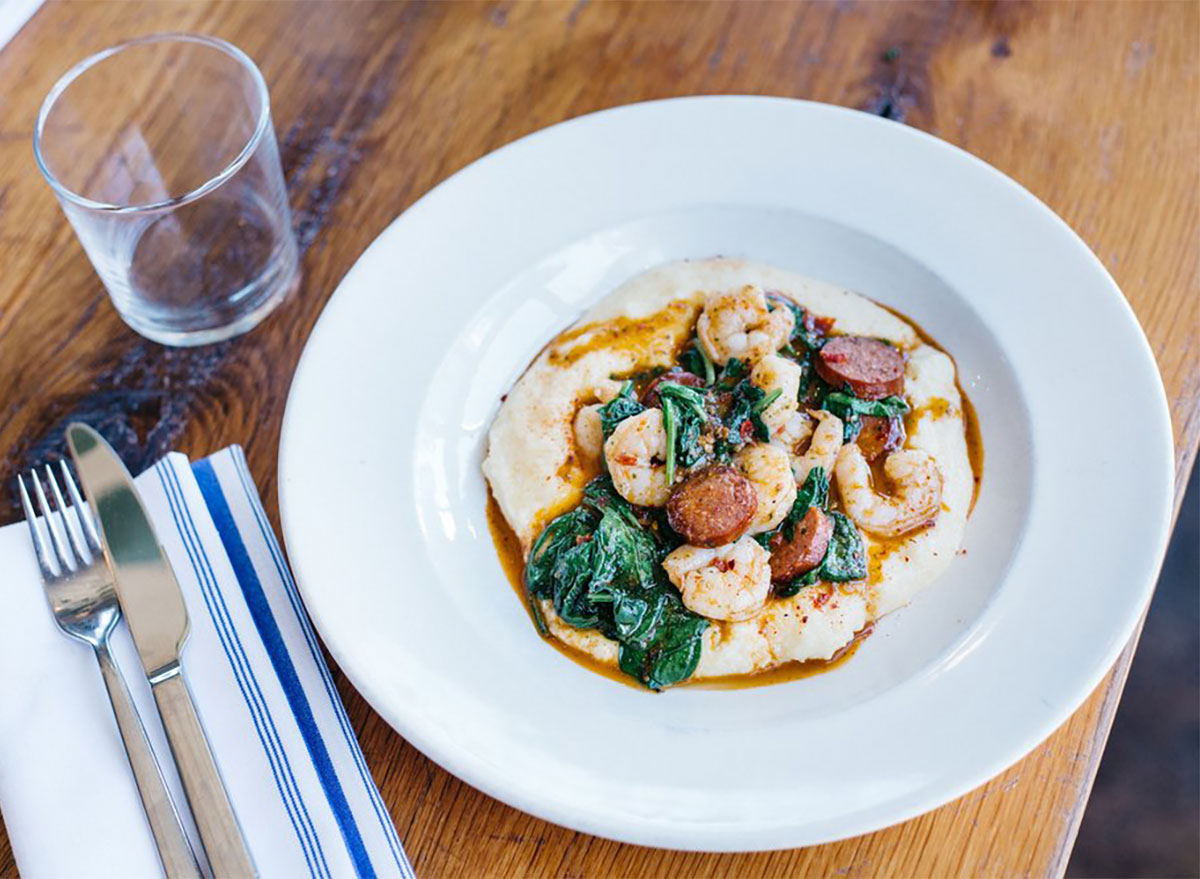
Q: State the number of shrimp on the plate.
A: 8